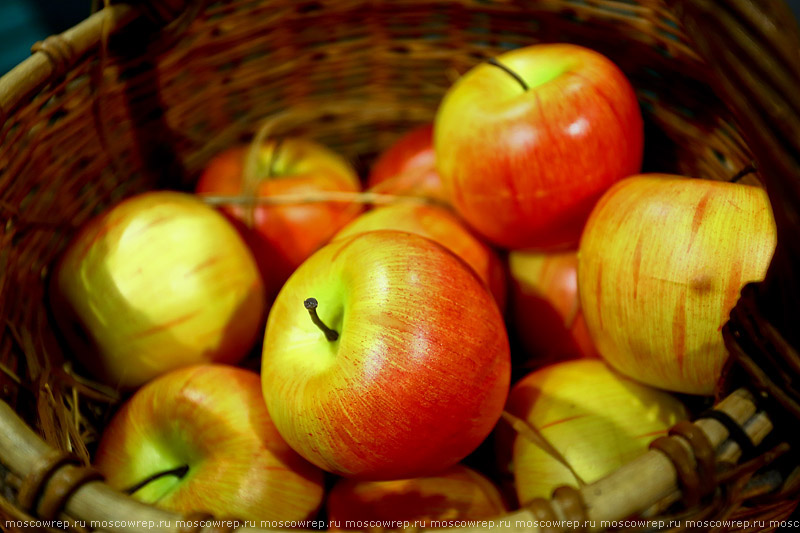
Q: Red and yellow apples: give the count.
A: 11